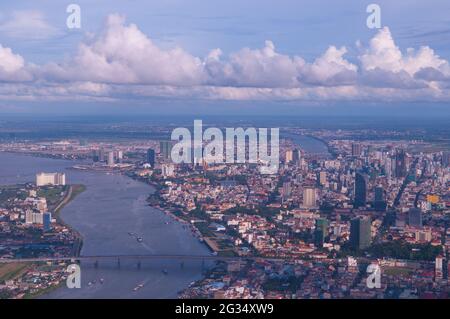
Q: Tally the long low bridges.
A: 1